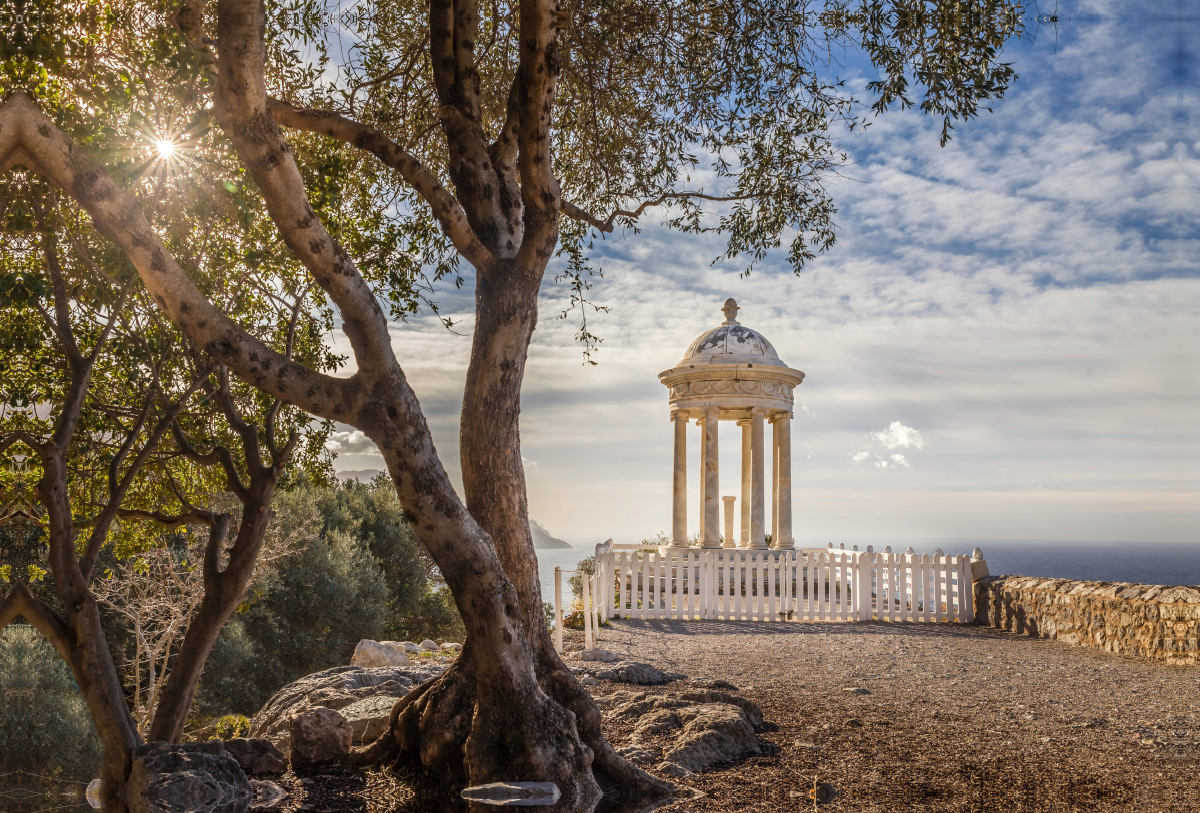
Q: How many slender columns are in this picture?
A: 7